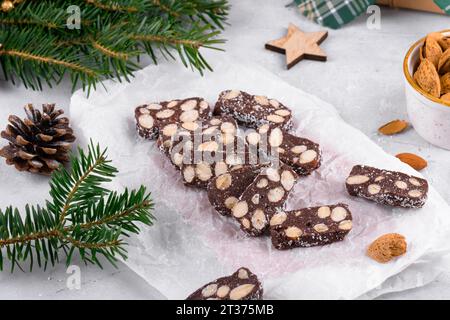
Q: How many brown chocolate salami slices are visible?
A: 11